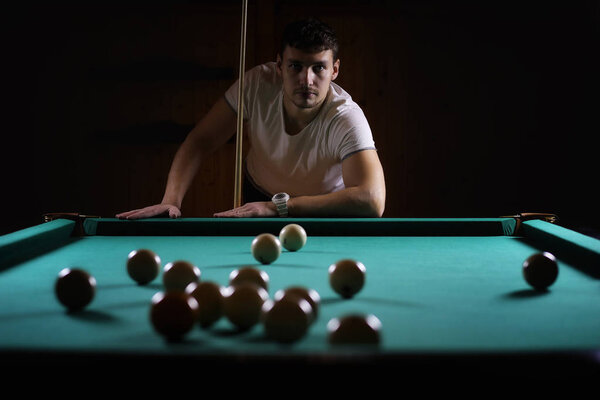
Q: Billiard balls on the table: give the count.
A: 14